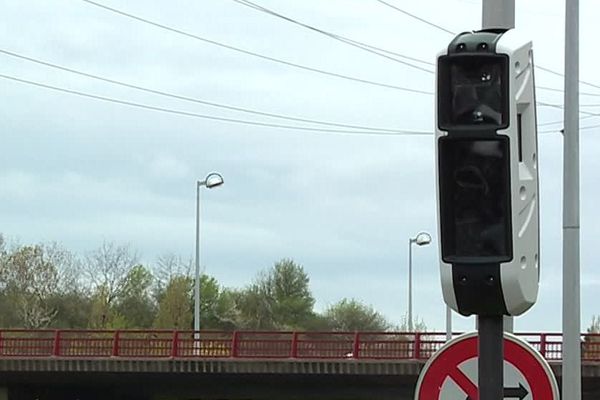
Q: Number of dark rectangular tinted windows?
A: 2